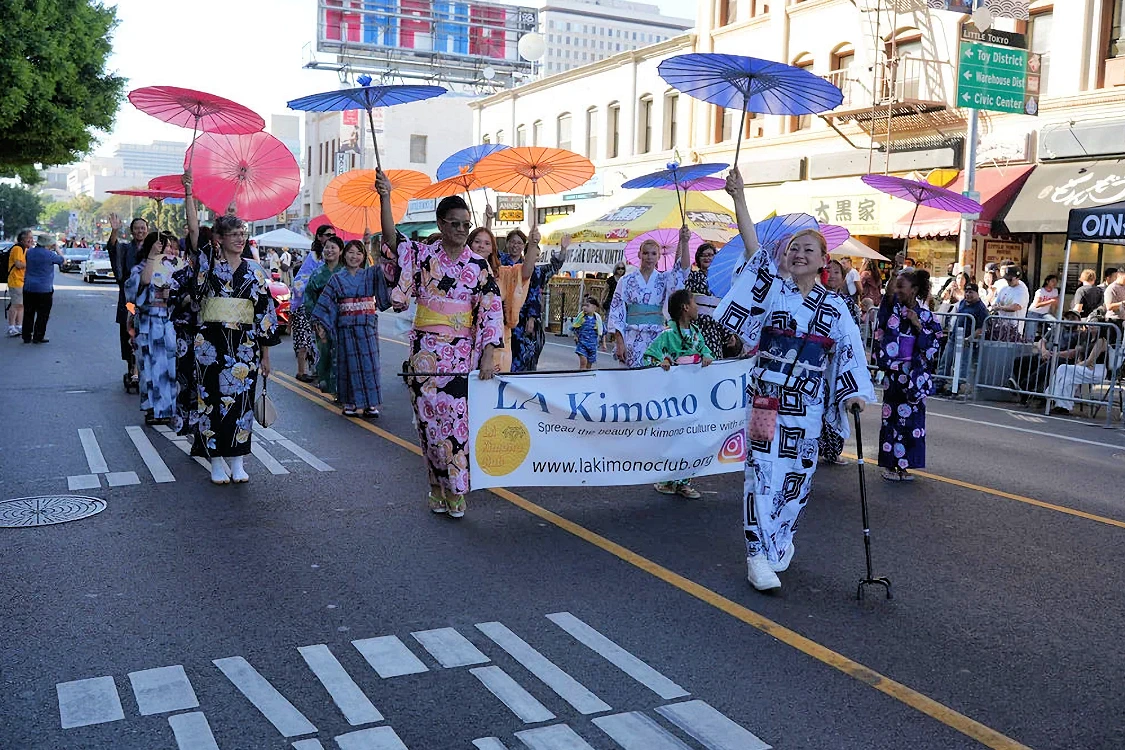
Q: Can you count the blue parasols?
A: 5